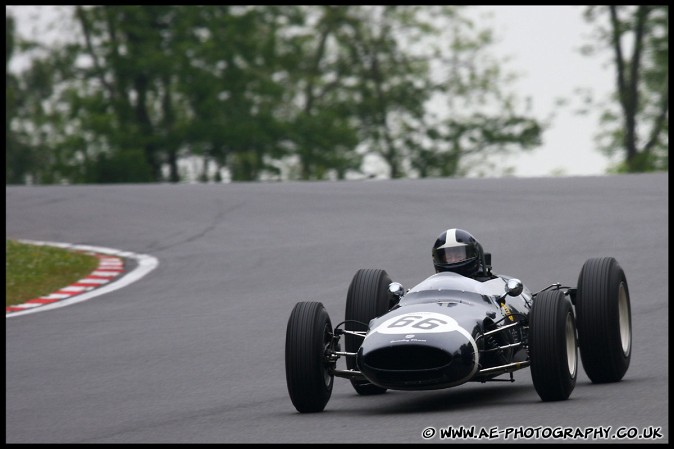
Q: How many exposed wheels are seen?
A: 4